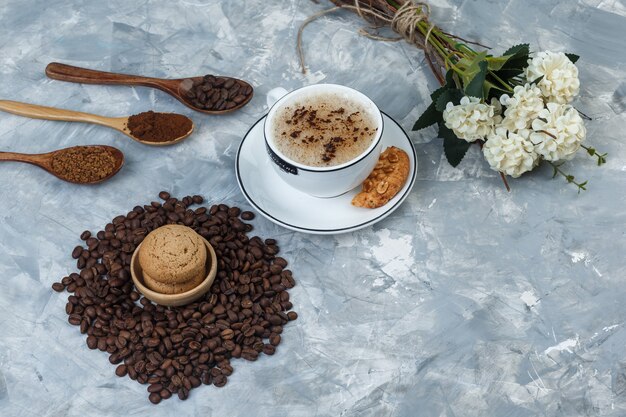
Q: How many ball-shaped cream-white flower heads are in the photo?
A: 5